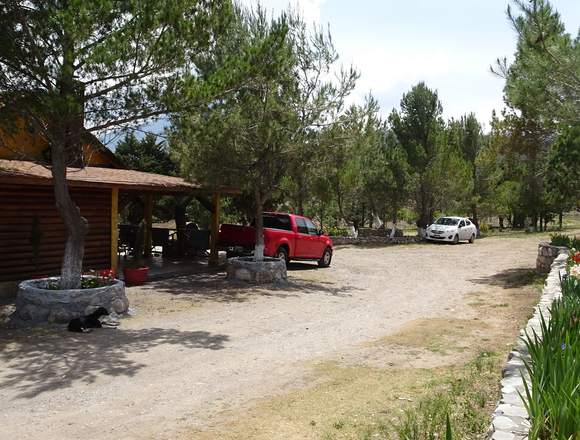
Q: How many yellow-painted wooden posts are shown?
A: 3